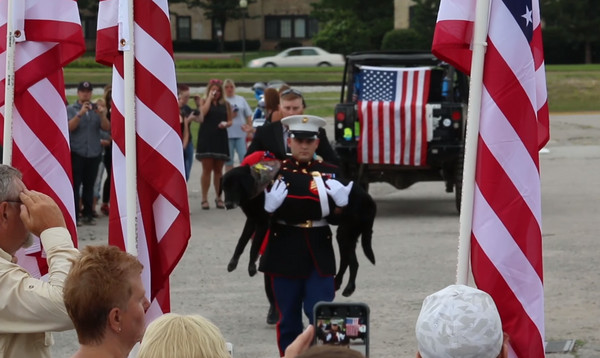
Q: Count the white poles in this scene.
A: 3